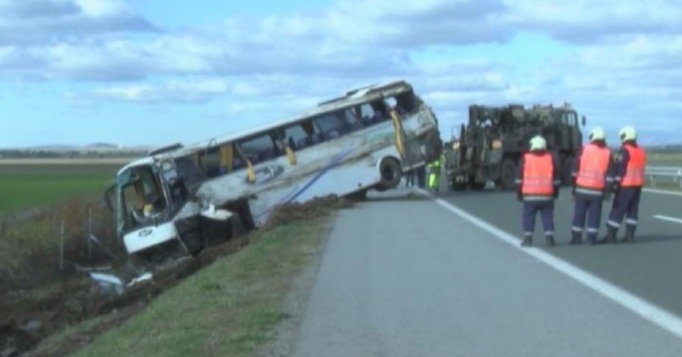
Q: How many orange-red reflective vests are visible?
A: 3